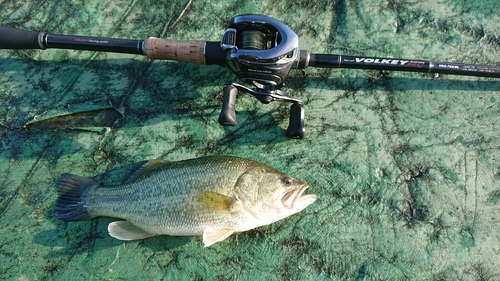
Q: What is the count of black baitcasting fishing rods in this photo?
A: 1